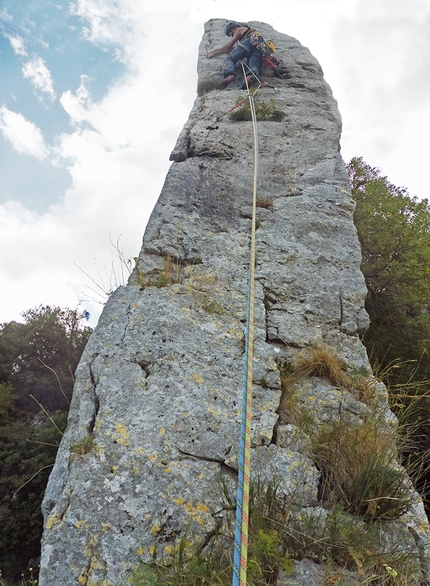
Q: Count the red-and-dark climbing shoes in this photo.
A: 2